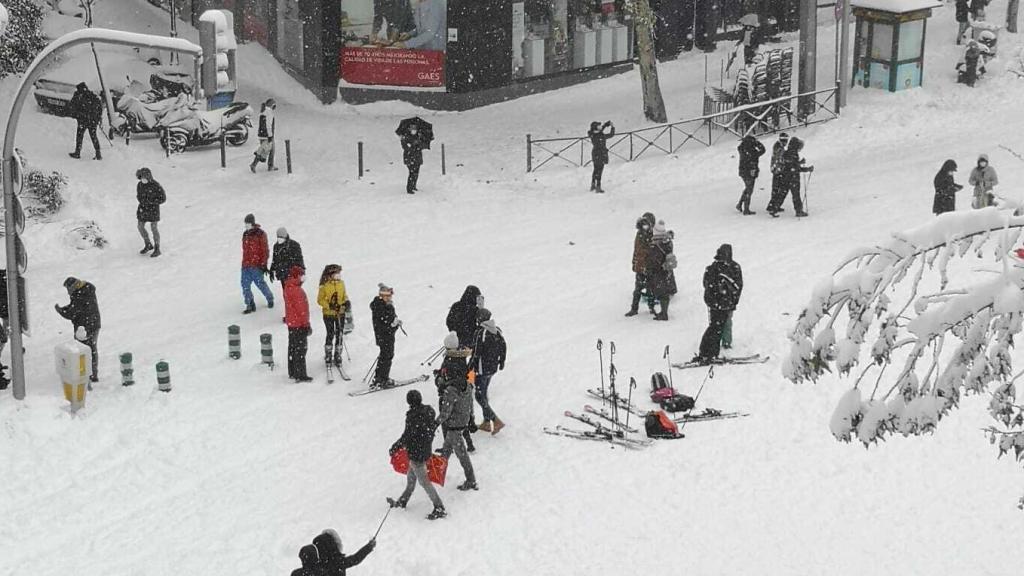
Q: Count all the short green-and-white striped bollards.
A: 4